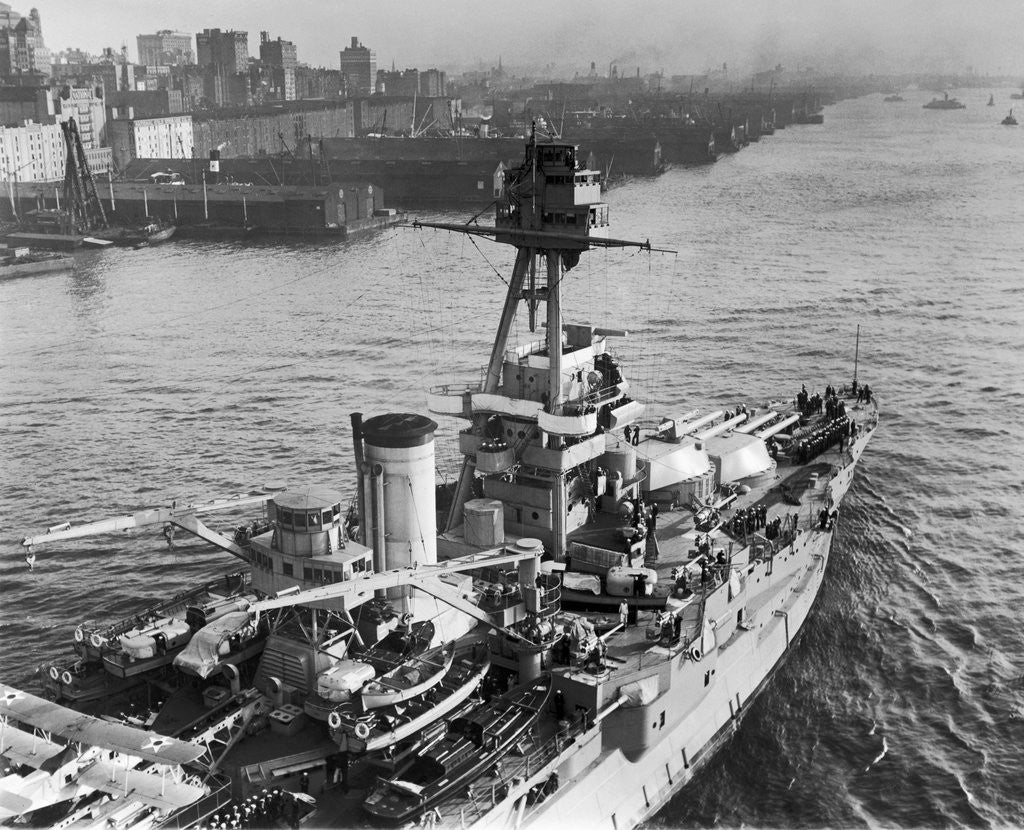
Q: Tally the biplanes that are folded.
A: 0